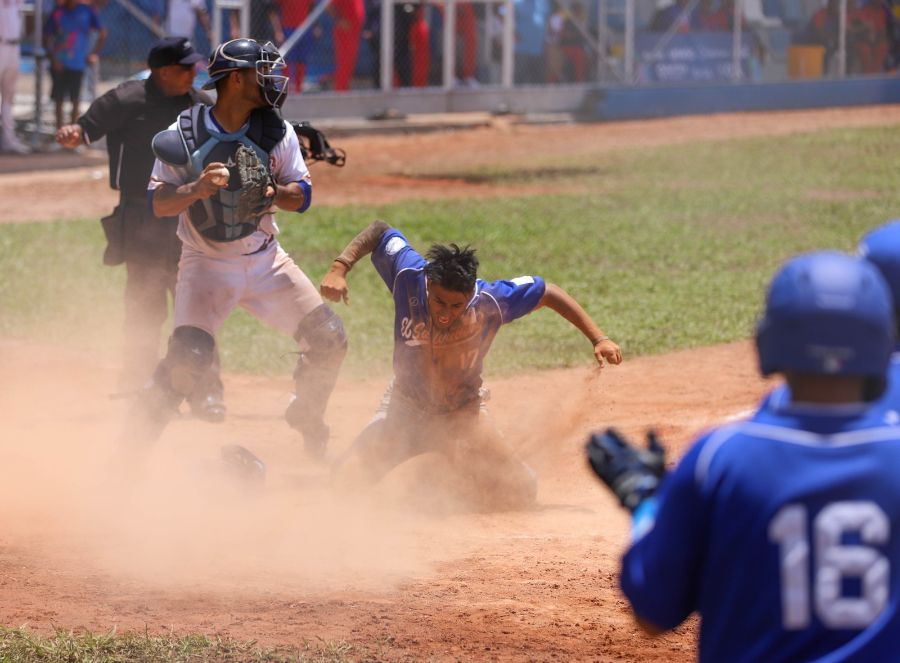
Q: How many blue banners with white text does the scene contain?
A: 1